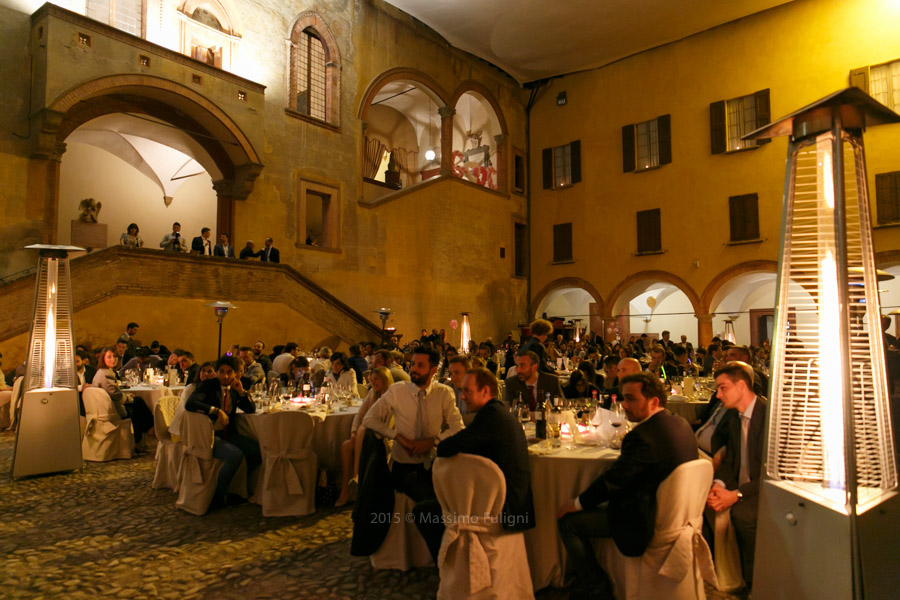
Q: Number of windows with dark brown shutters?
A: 8